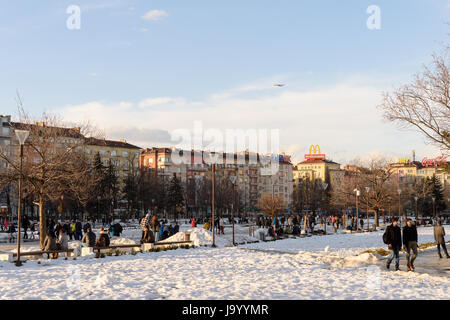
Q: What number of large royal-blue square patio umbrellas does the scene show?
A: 0